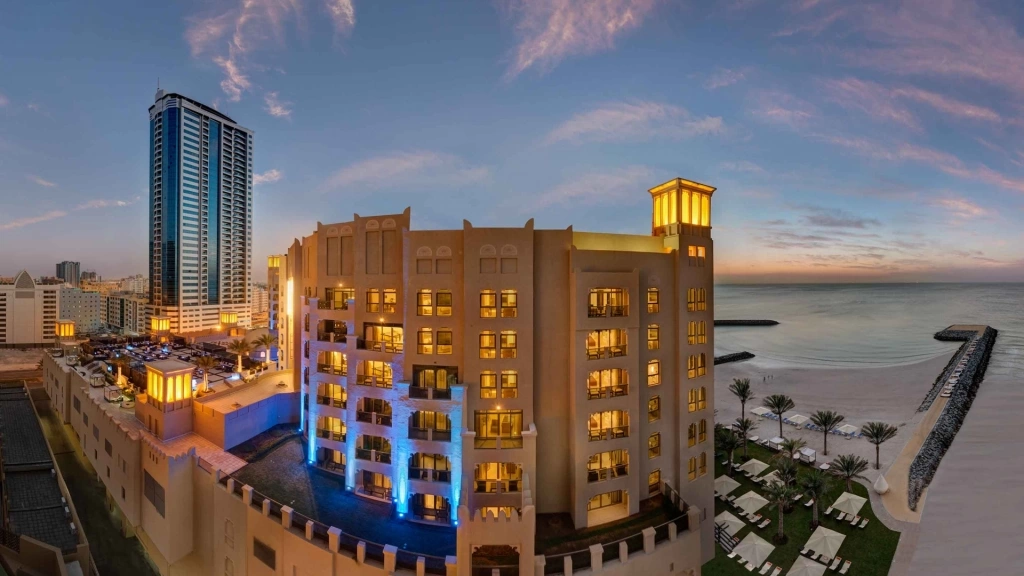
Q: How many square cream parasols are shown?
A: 12